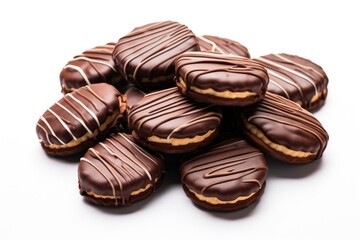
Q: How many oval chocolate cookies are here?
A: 10